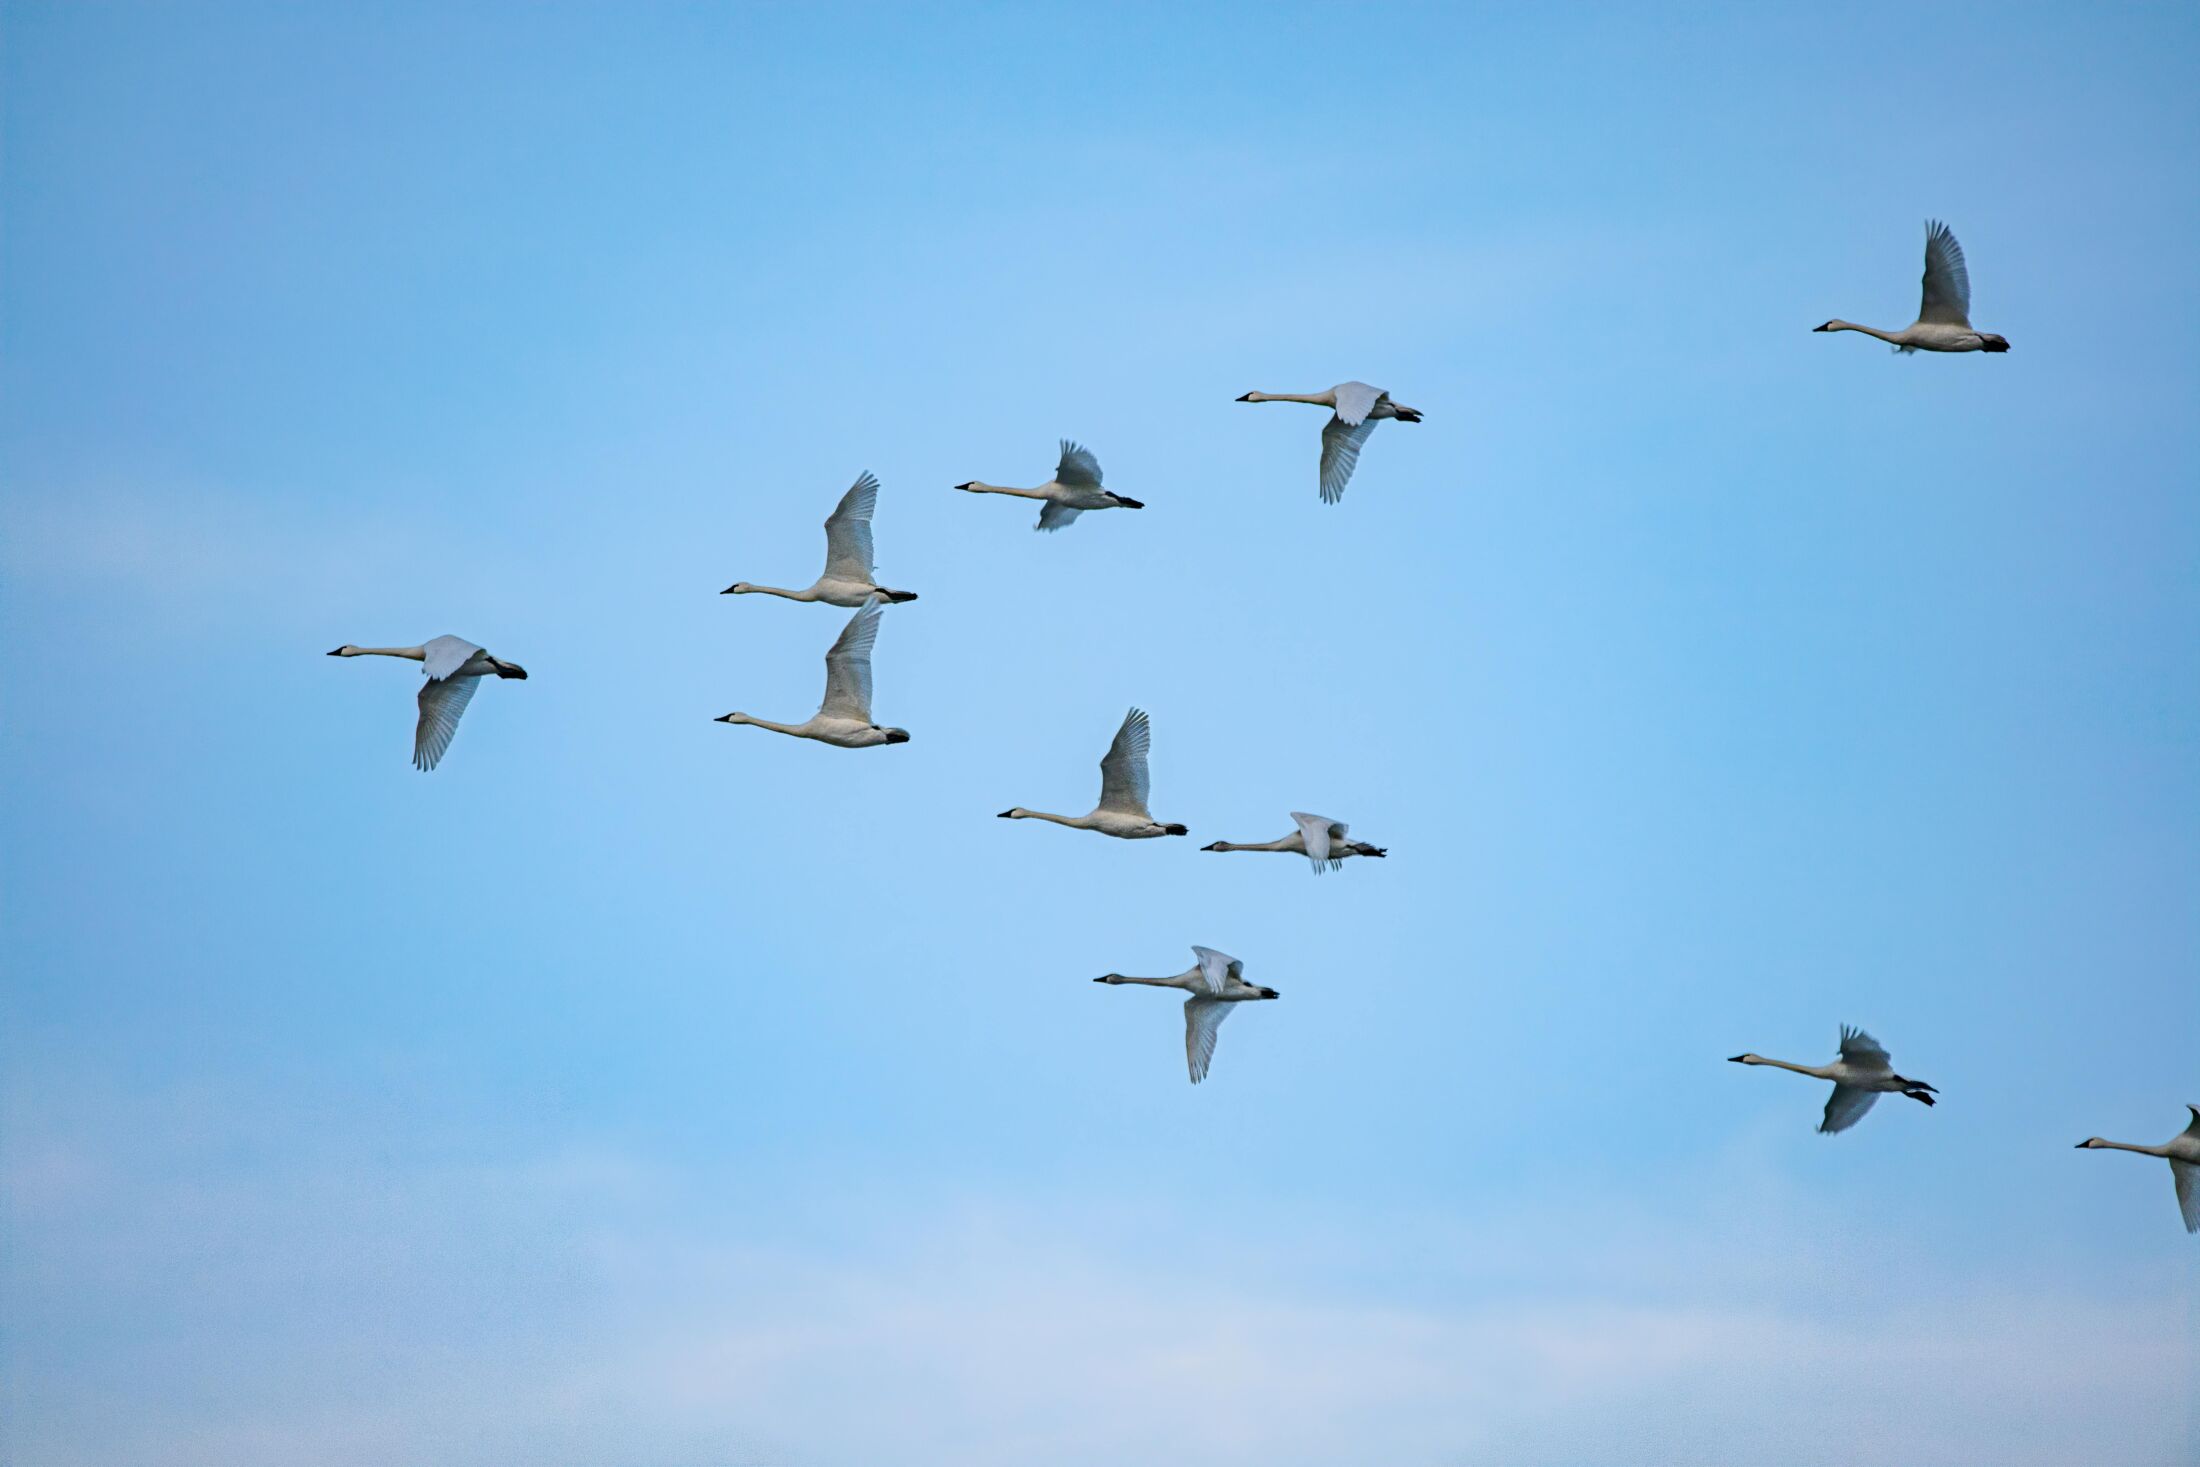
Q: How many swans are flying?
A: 11